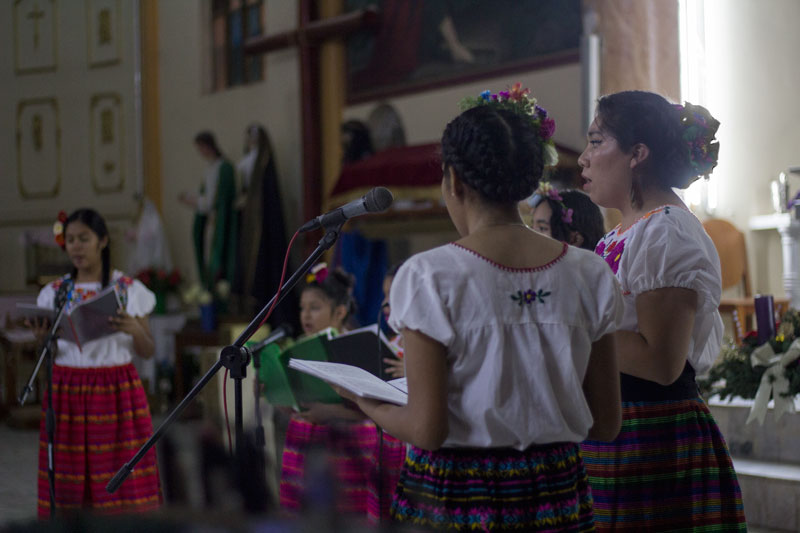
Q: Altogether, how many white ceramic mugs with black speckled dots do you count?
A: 0